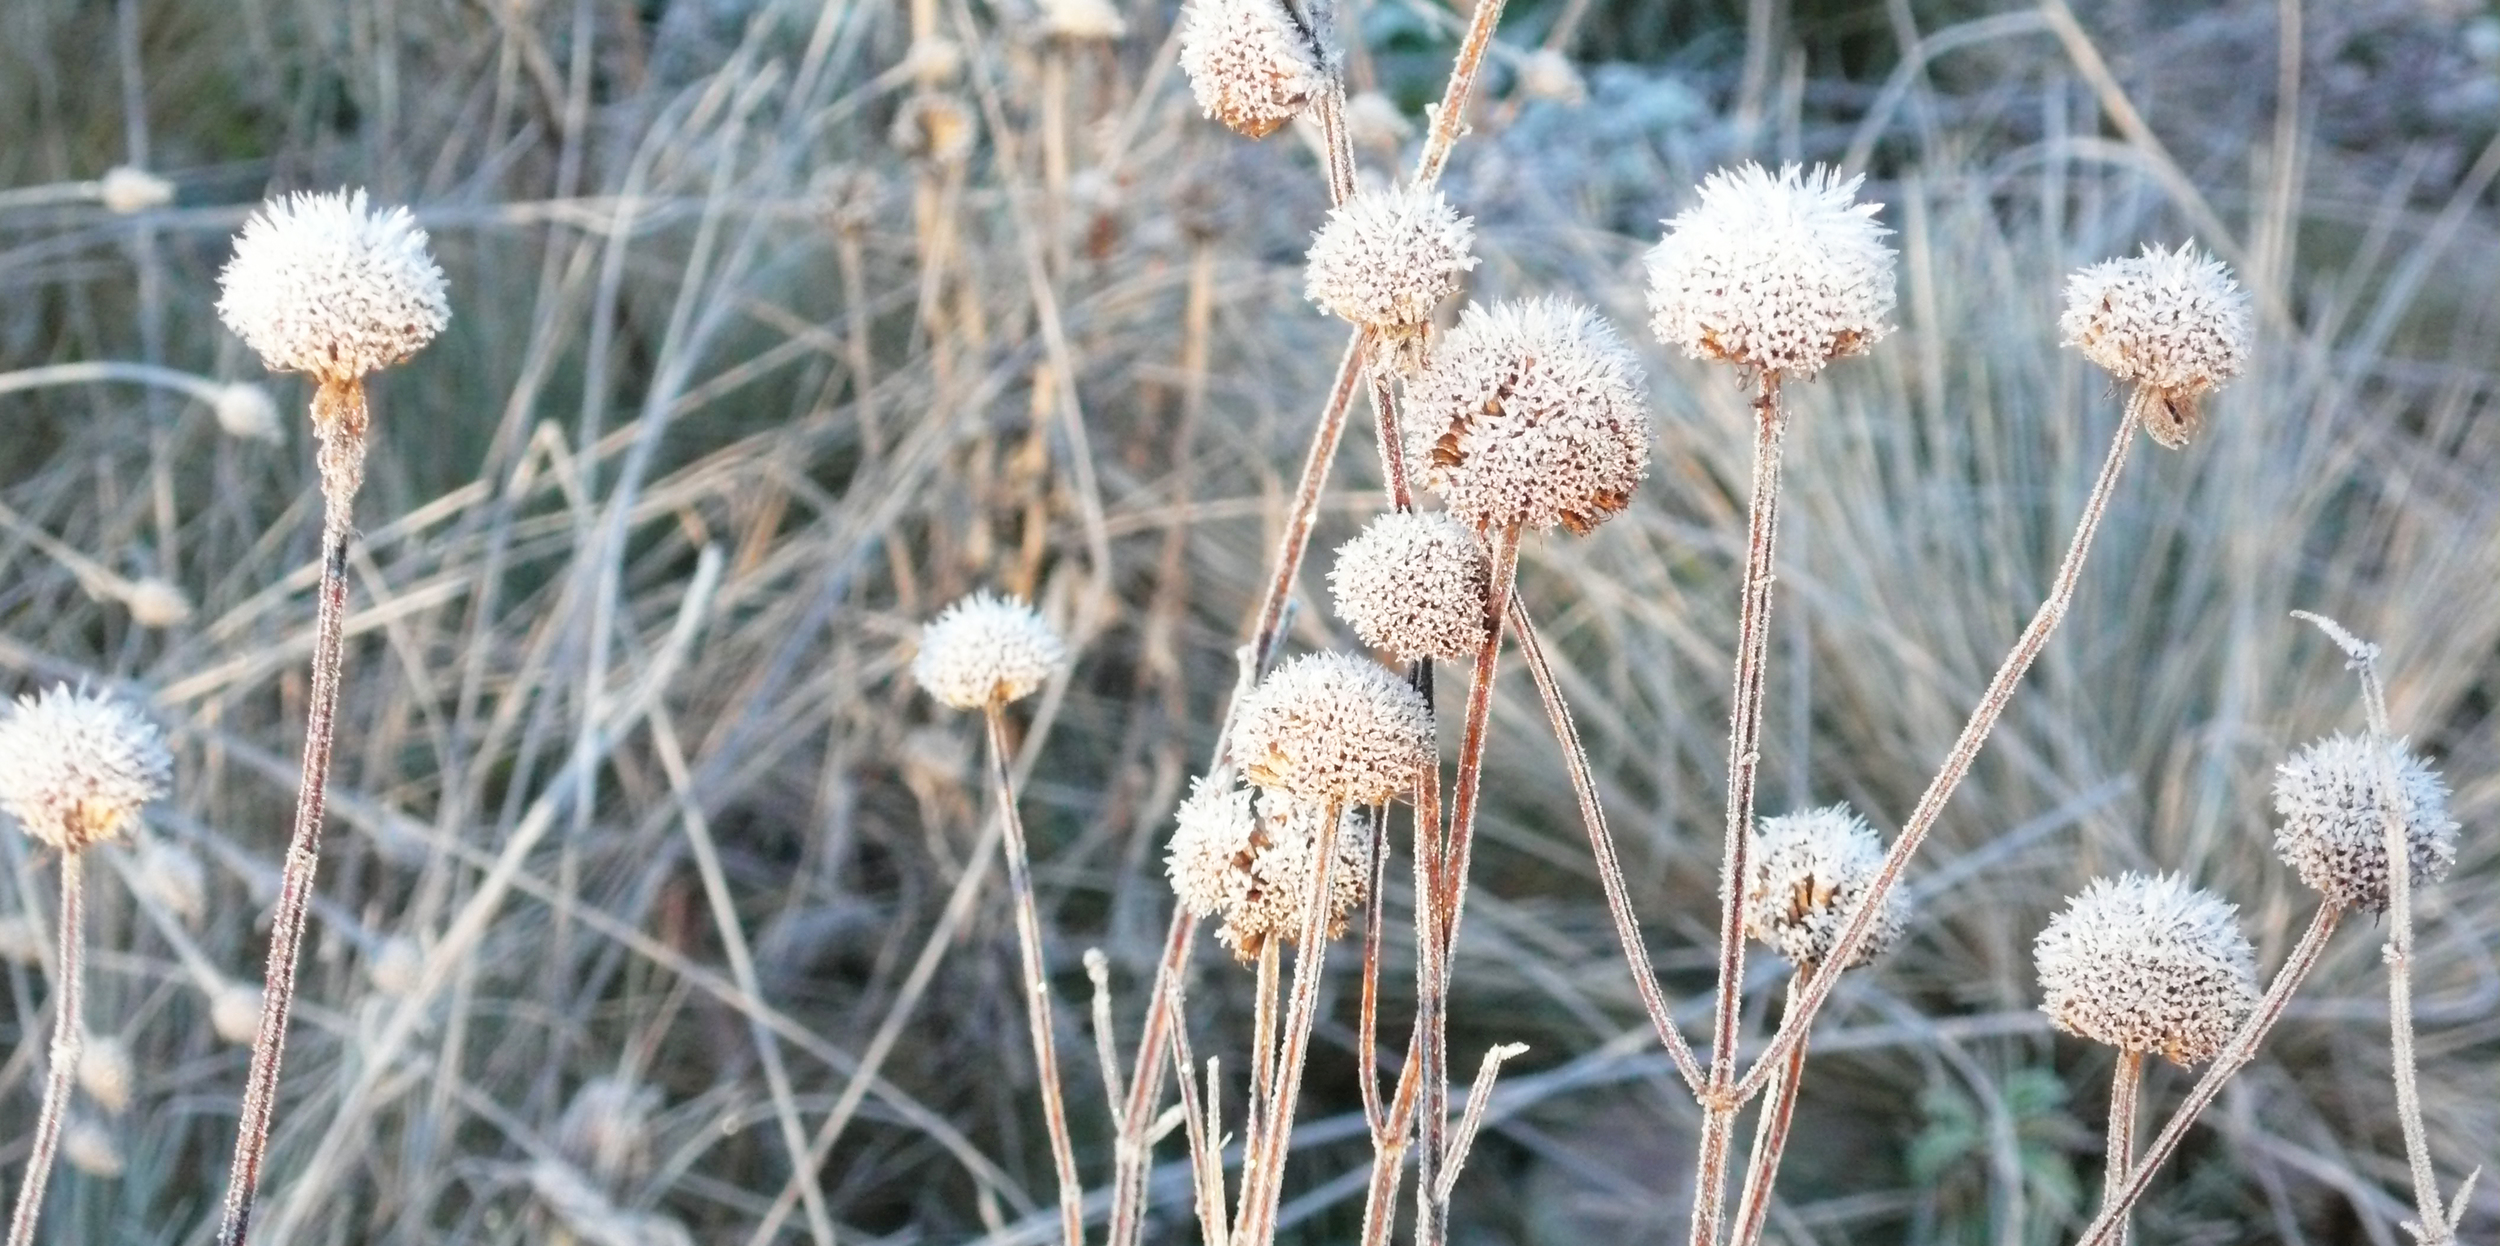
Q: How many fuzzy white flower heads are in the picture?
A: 14